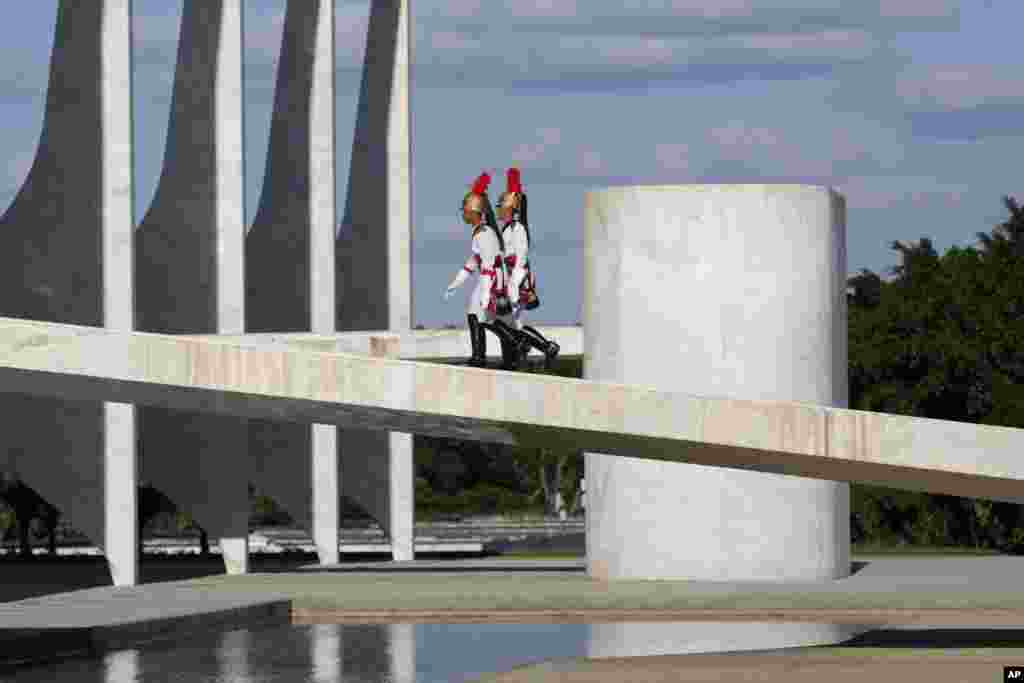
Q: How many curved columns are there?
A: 4